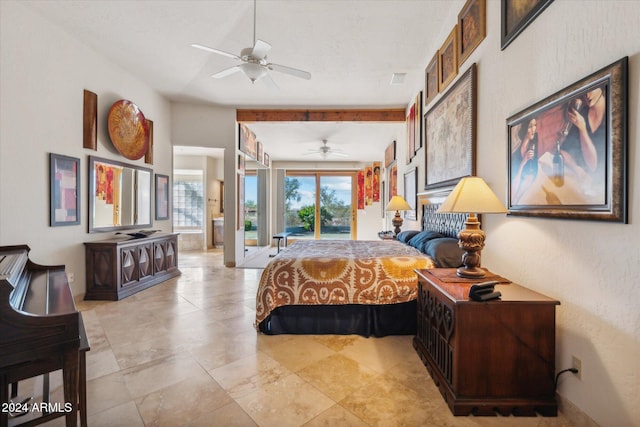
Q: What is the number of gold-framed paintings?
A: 3